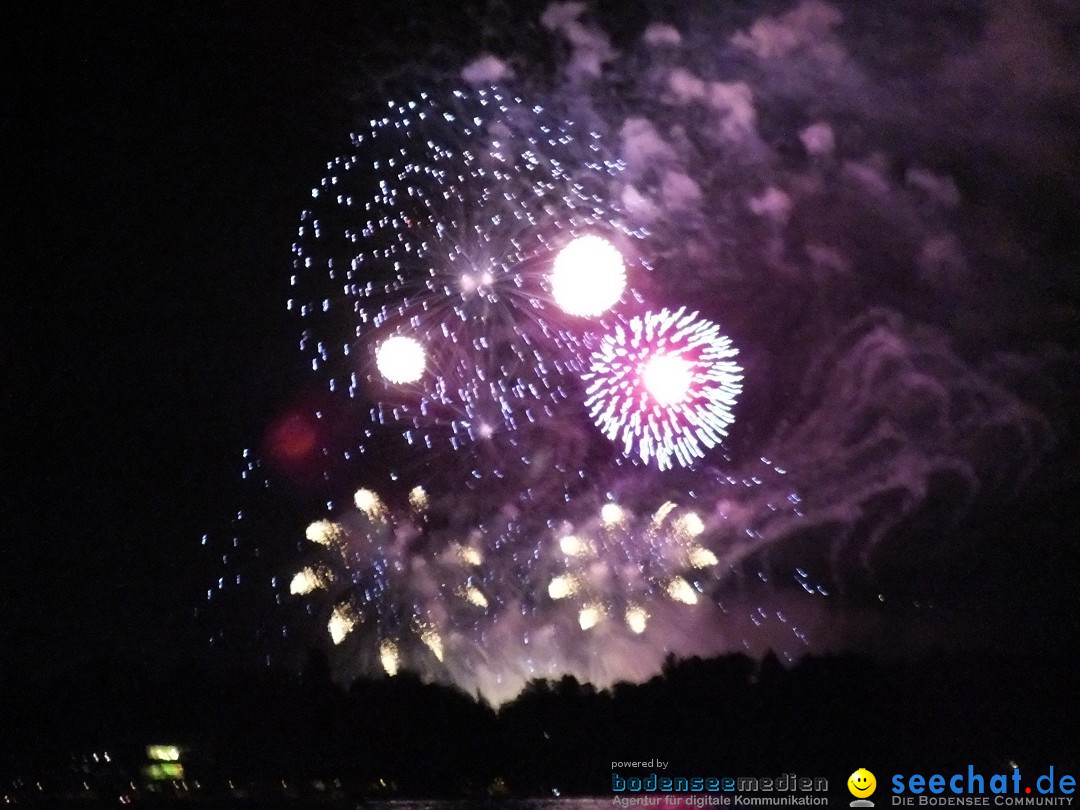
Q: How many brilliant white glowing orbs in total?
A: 3